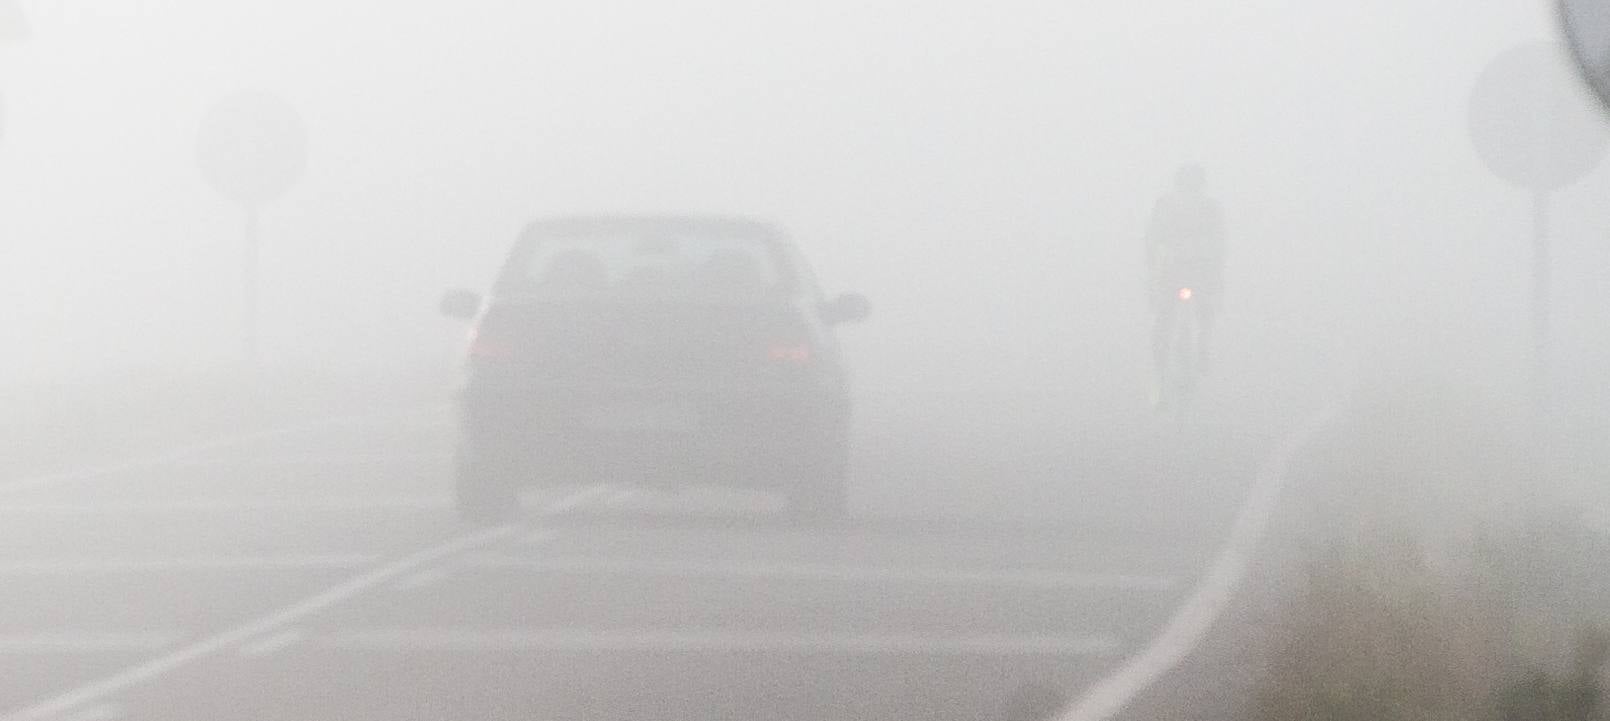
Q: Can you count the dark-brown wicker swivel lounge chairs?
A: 0